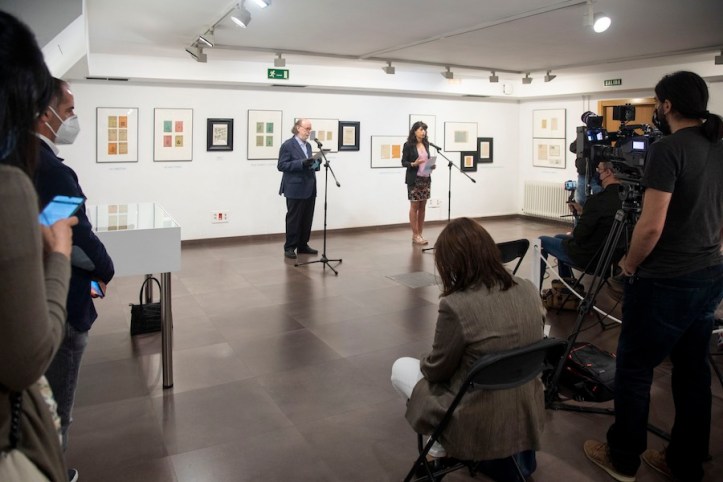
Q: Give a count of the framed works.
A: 13